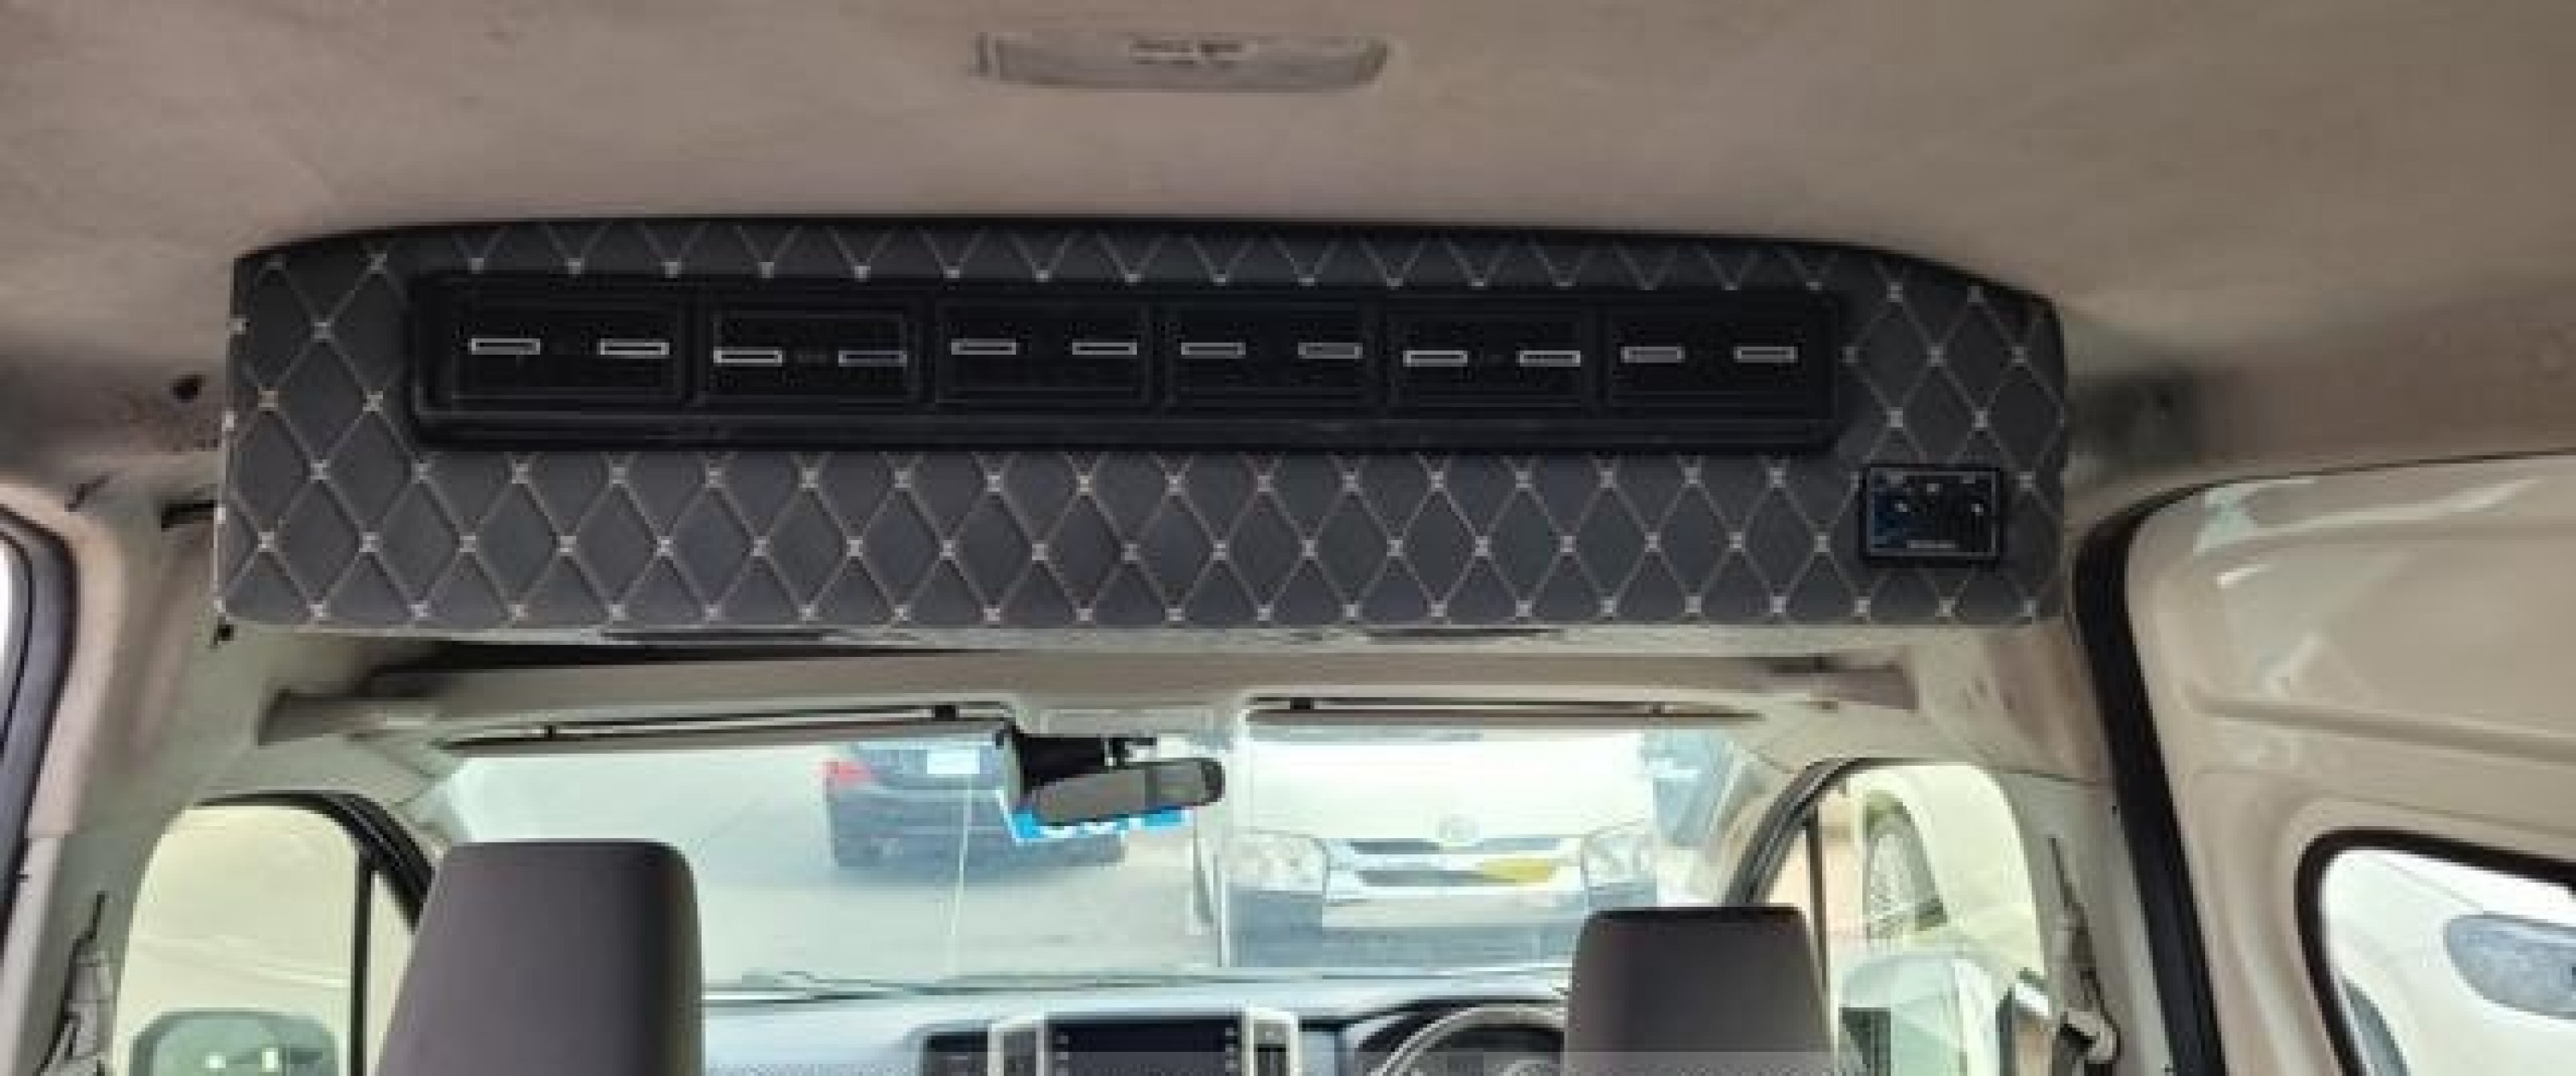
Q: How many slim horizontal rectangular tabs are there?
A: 12